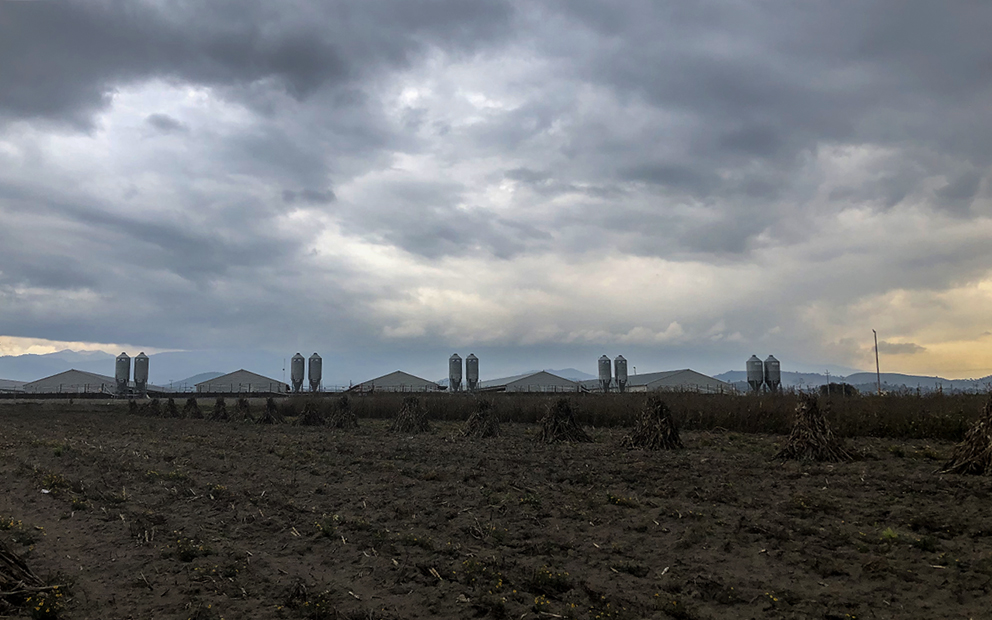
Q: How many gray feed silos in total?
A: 10